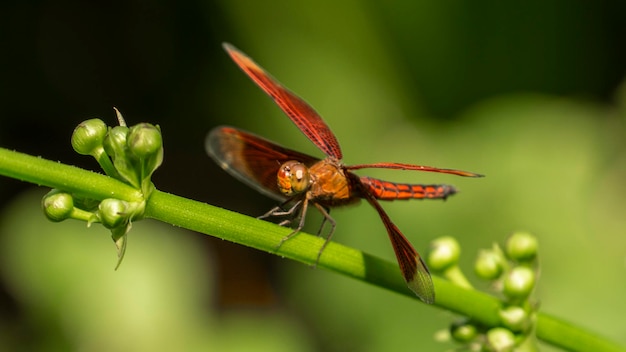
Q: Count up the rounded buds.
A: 12